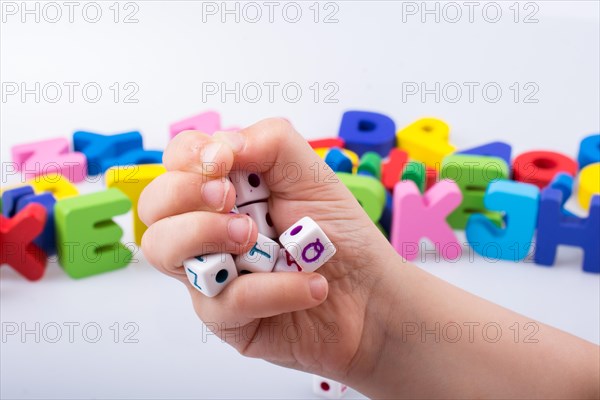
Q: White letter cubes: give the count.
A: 7